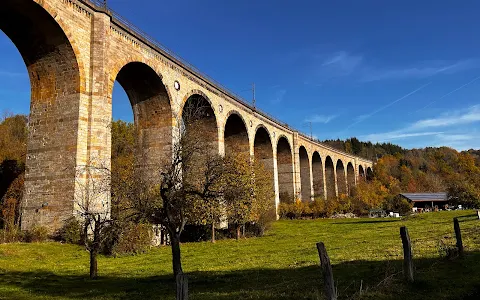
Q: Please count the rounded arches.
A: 13